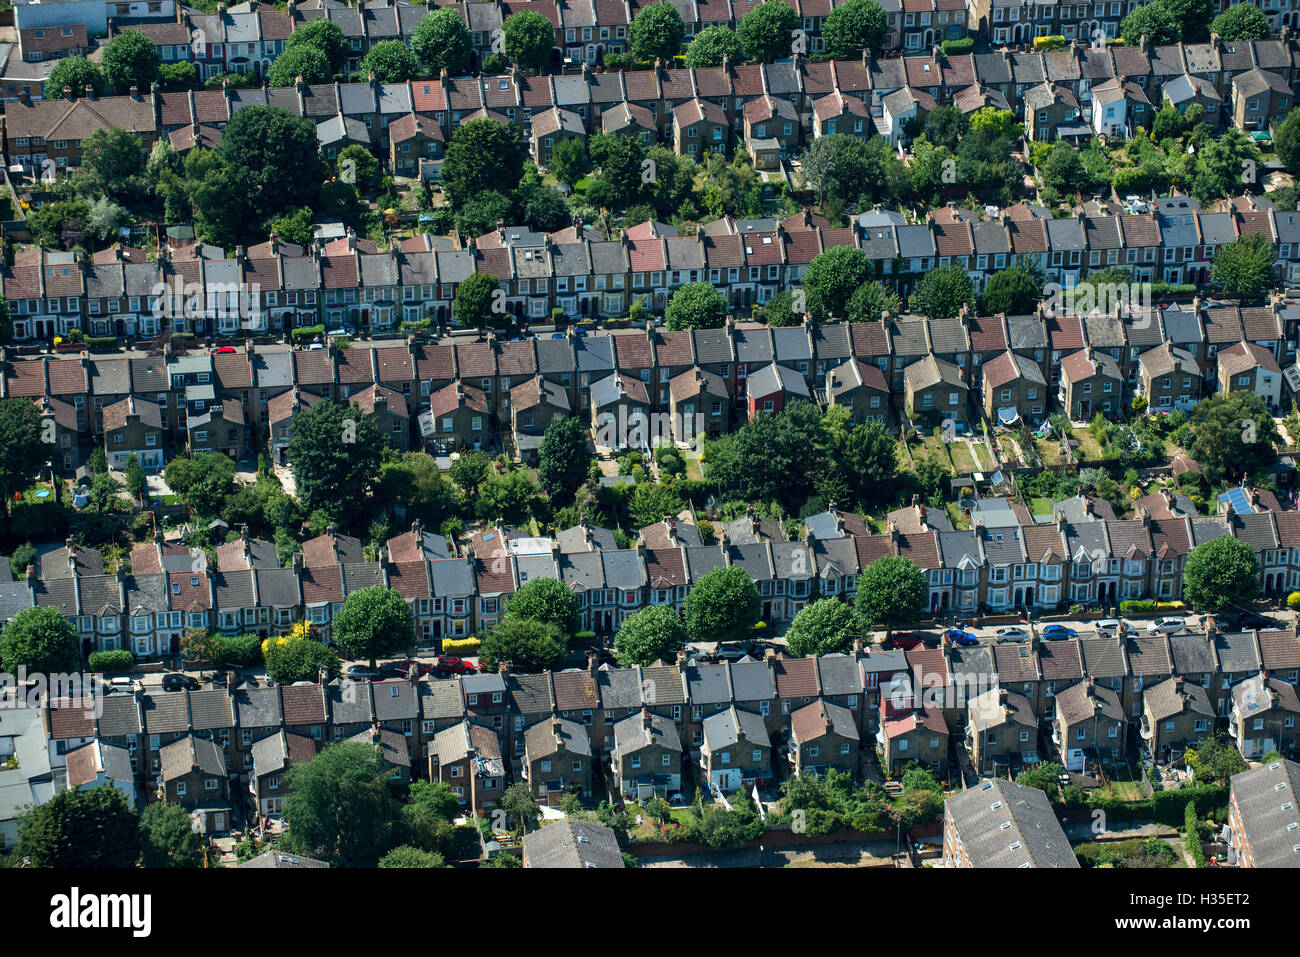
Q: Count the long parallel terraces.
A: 6